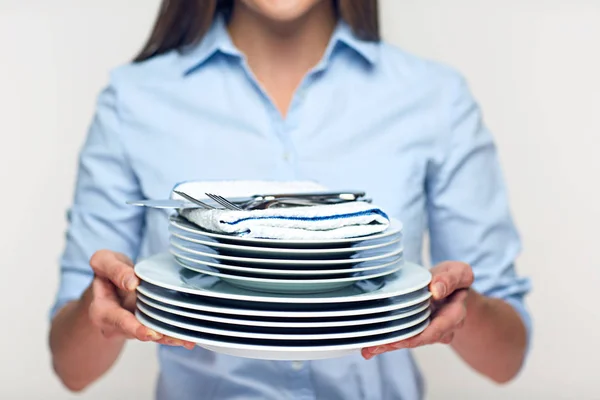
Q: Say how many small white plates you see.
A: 5